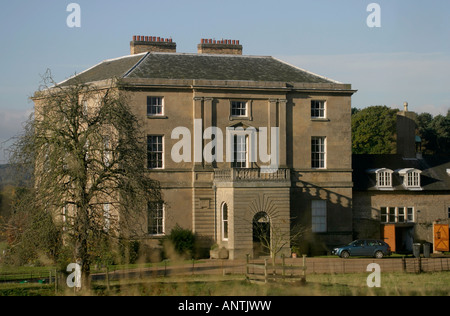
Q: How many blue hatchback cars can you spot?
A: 1